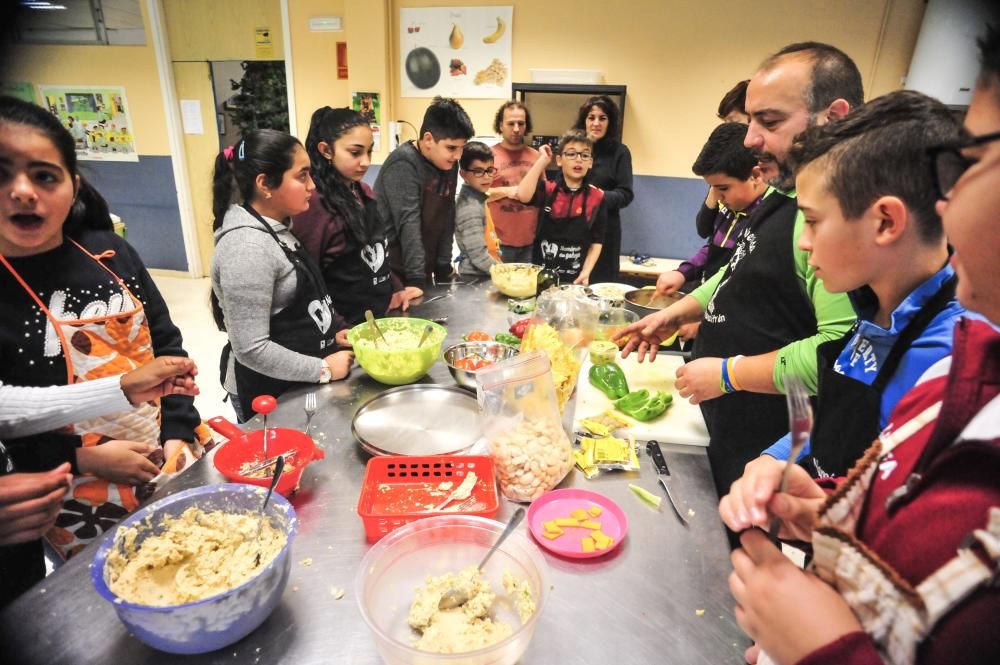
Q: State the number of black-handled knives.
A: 1